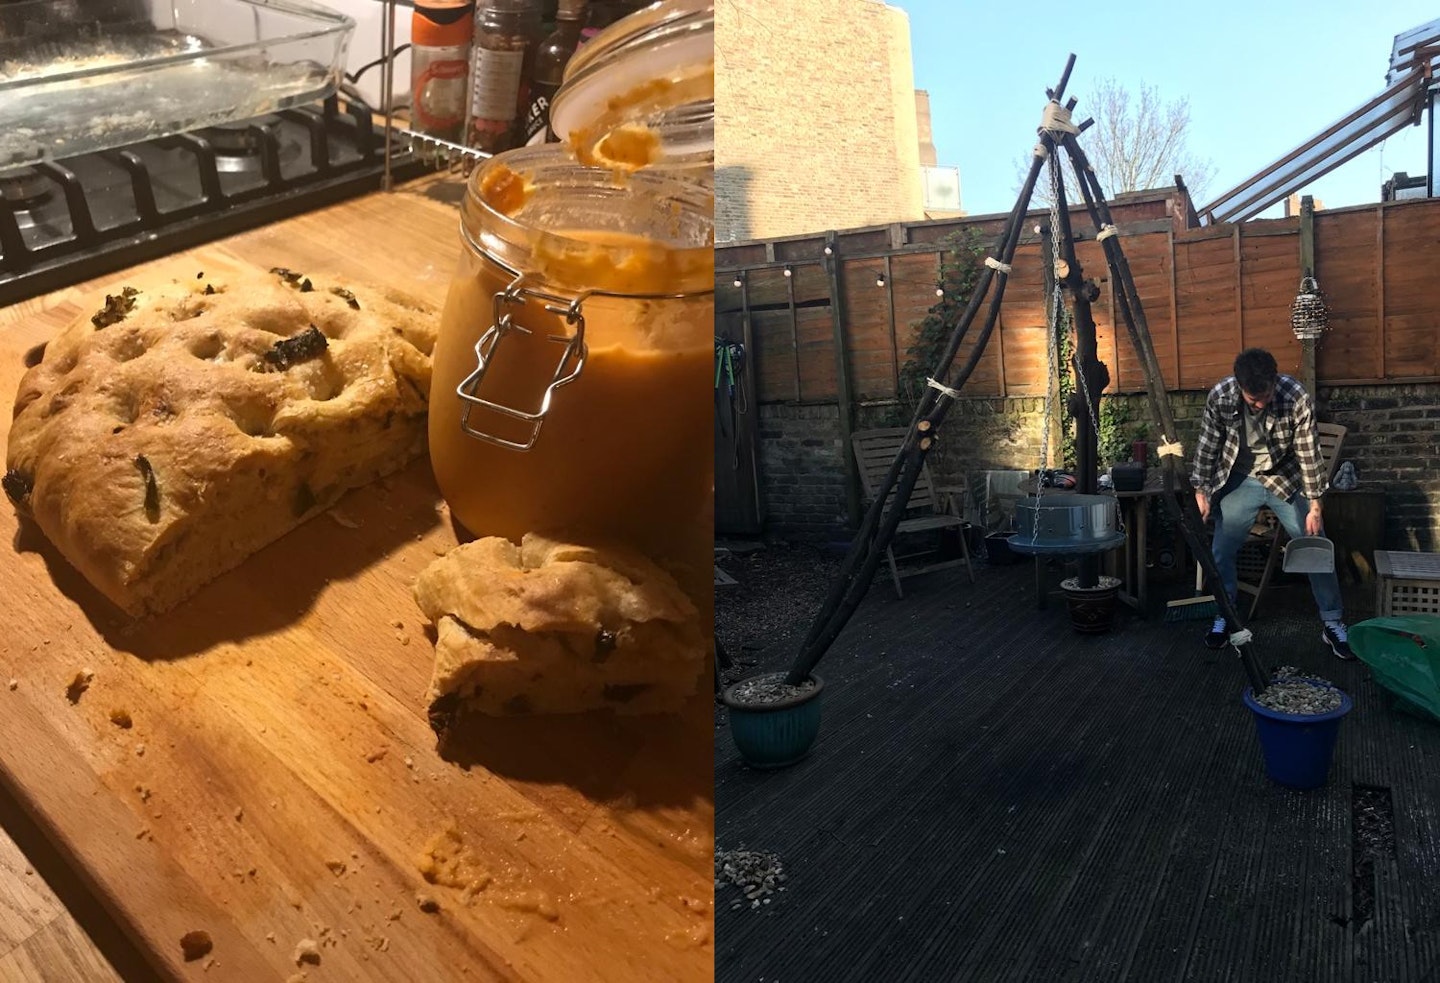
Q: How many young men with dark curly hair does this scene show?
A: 1